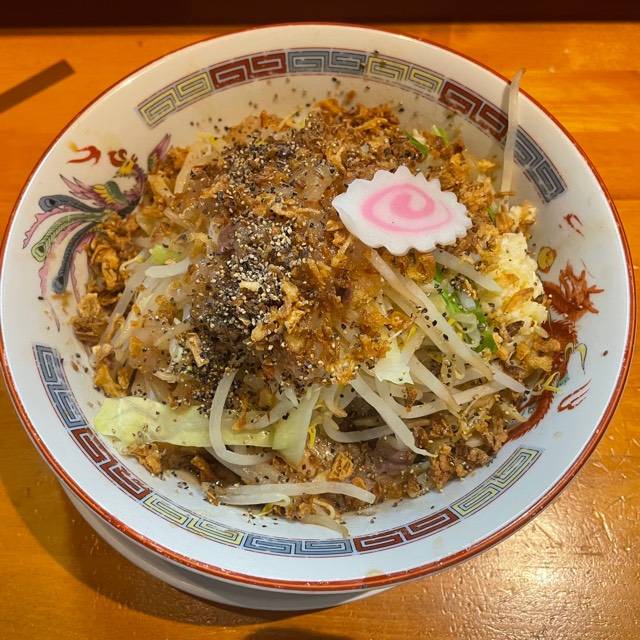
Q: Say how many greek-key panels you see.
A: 12